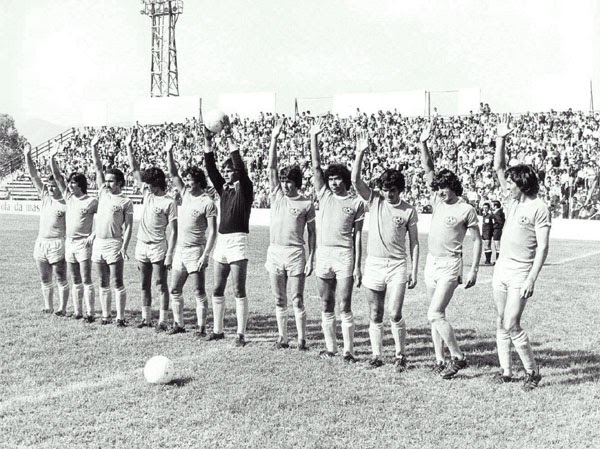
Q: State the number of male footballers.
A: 11